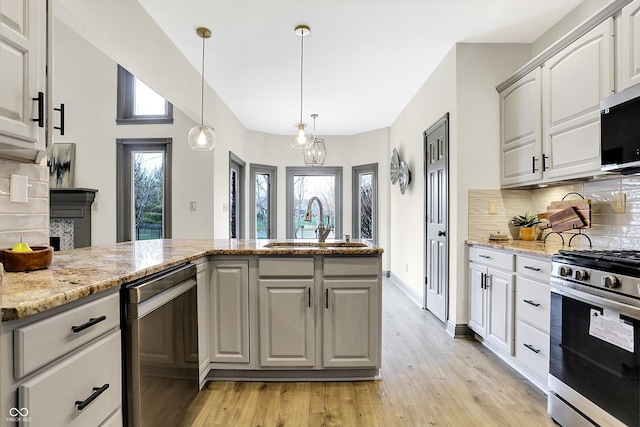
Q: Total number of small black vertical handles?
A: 8